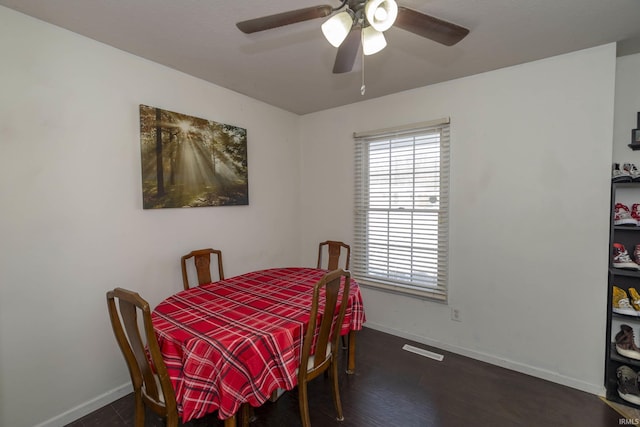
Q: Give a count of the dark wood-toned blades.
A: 3